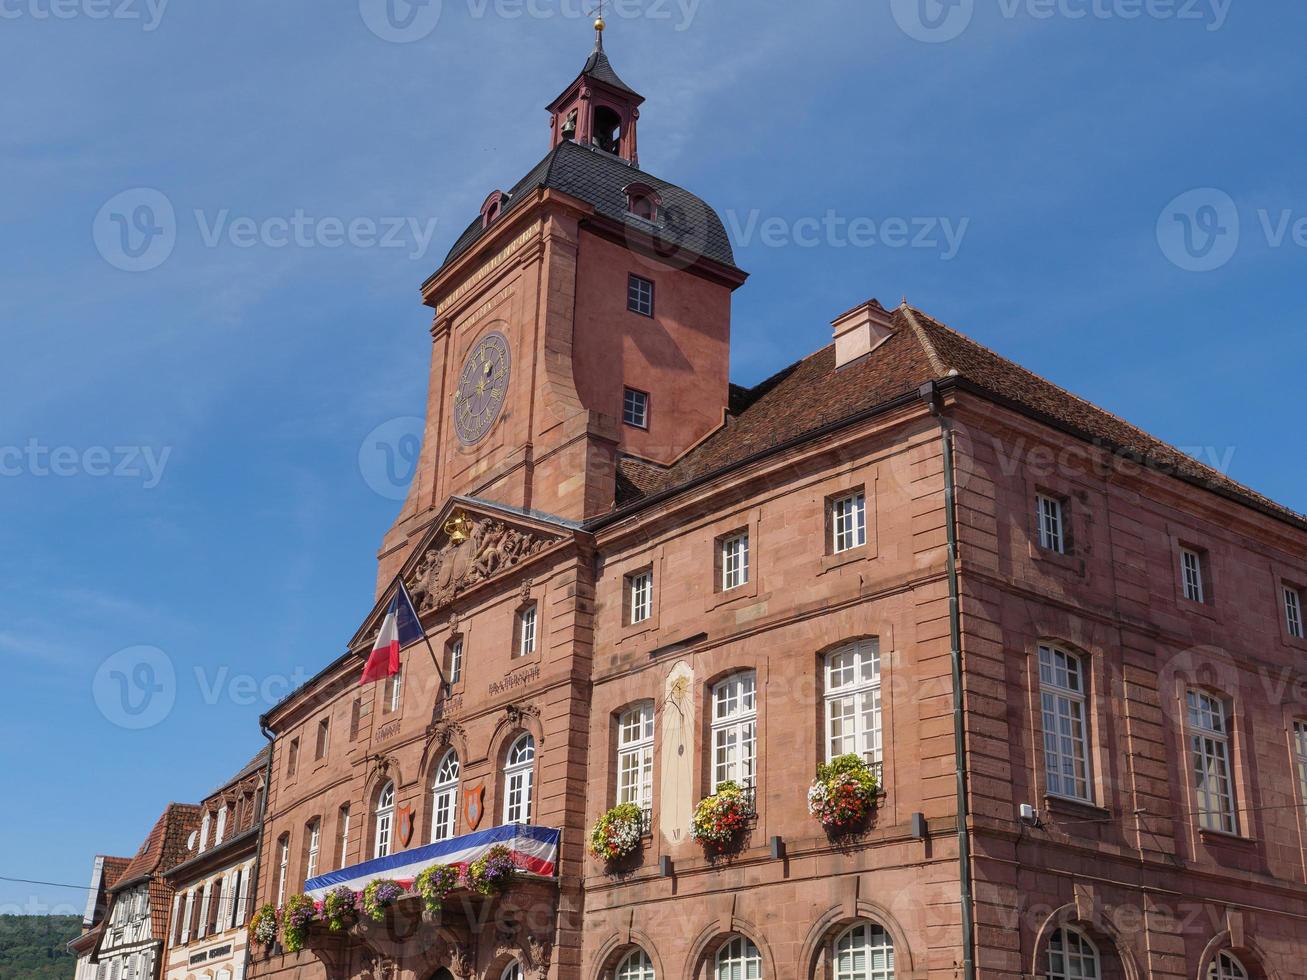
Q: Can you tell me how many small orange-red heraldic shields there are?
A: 2